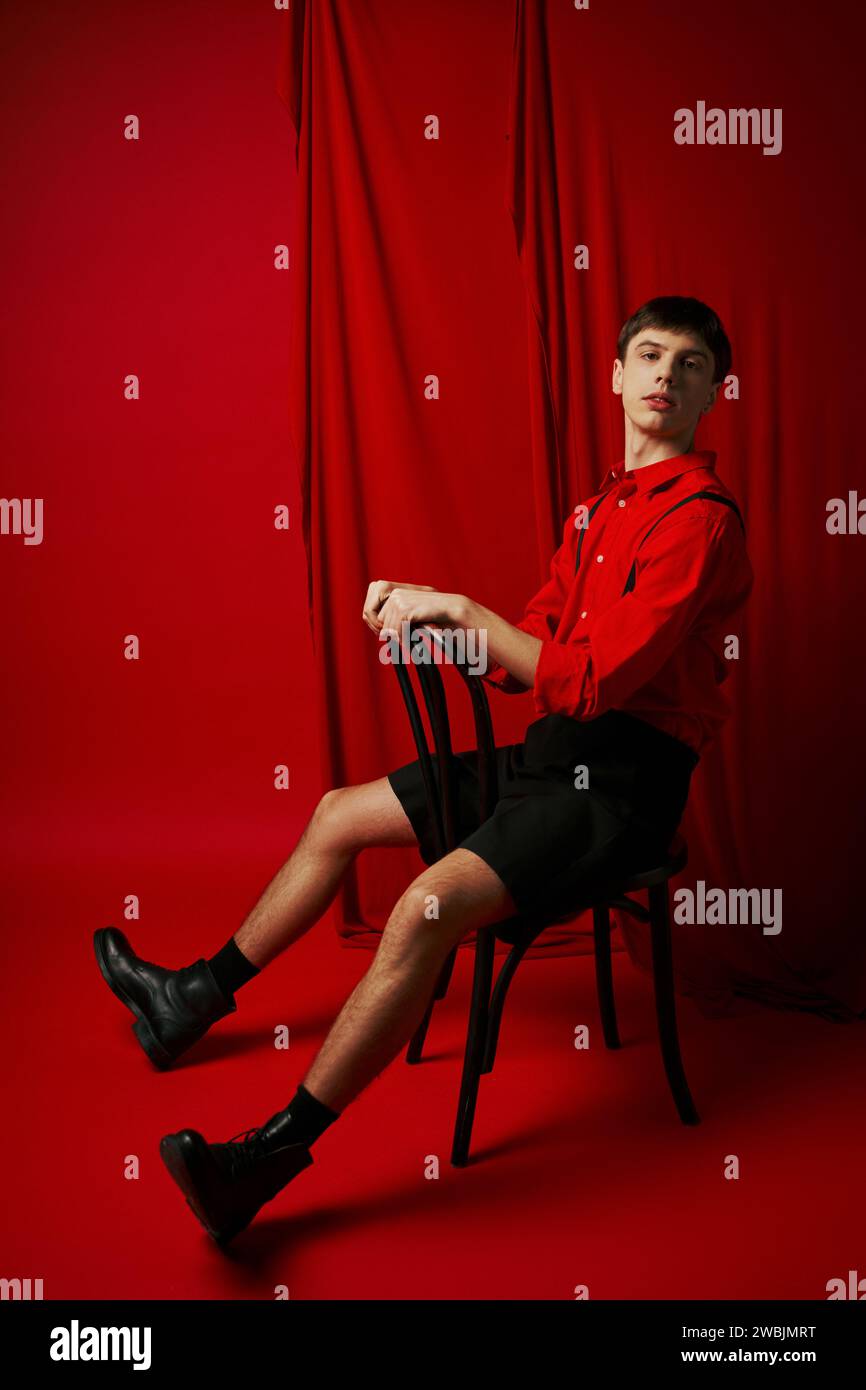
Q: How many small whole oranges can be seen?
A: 0